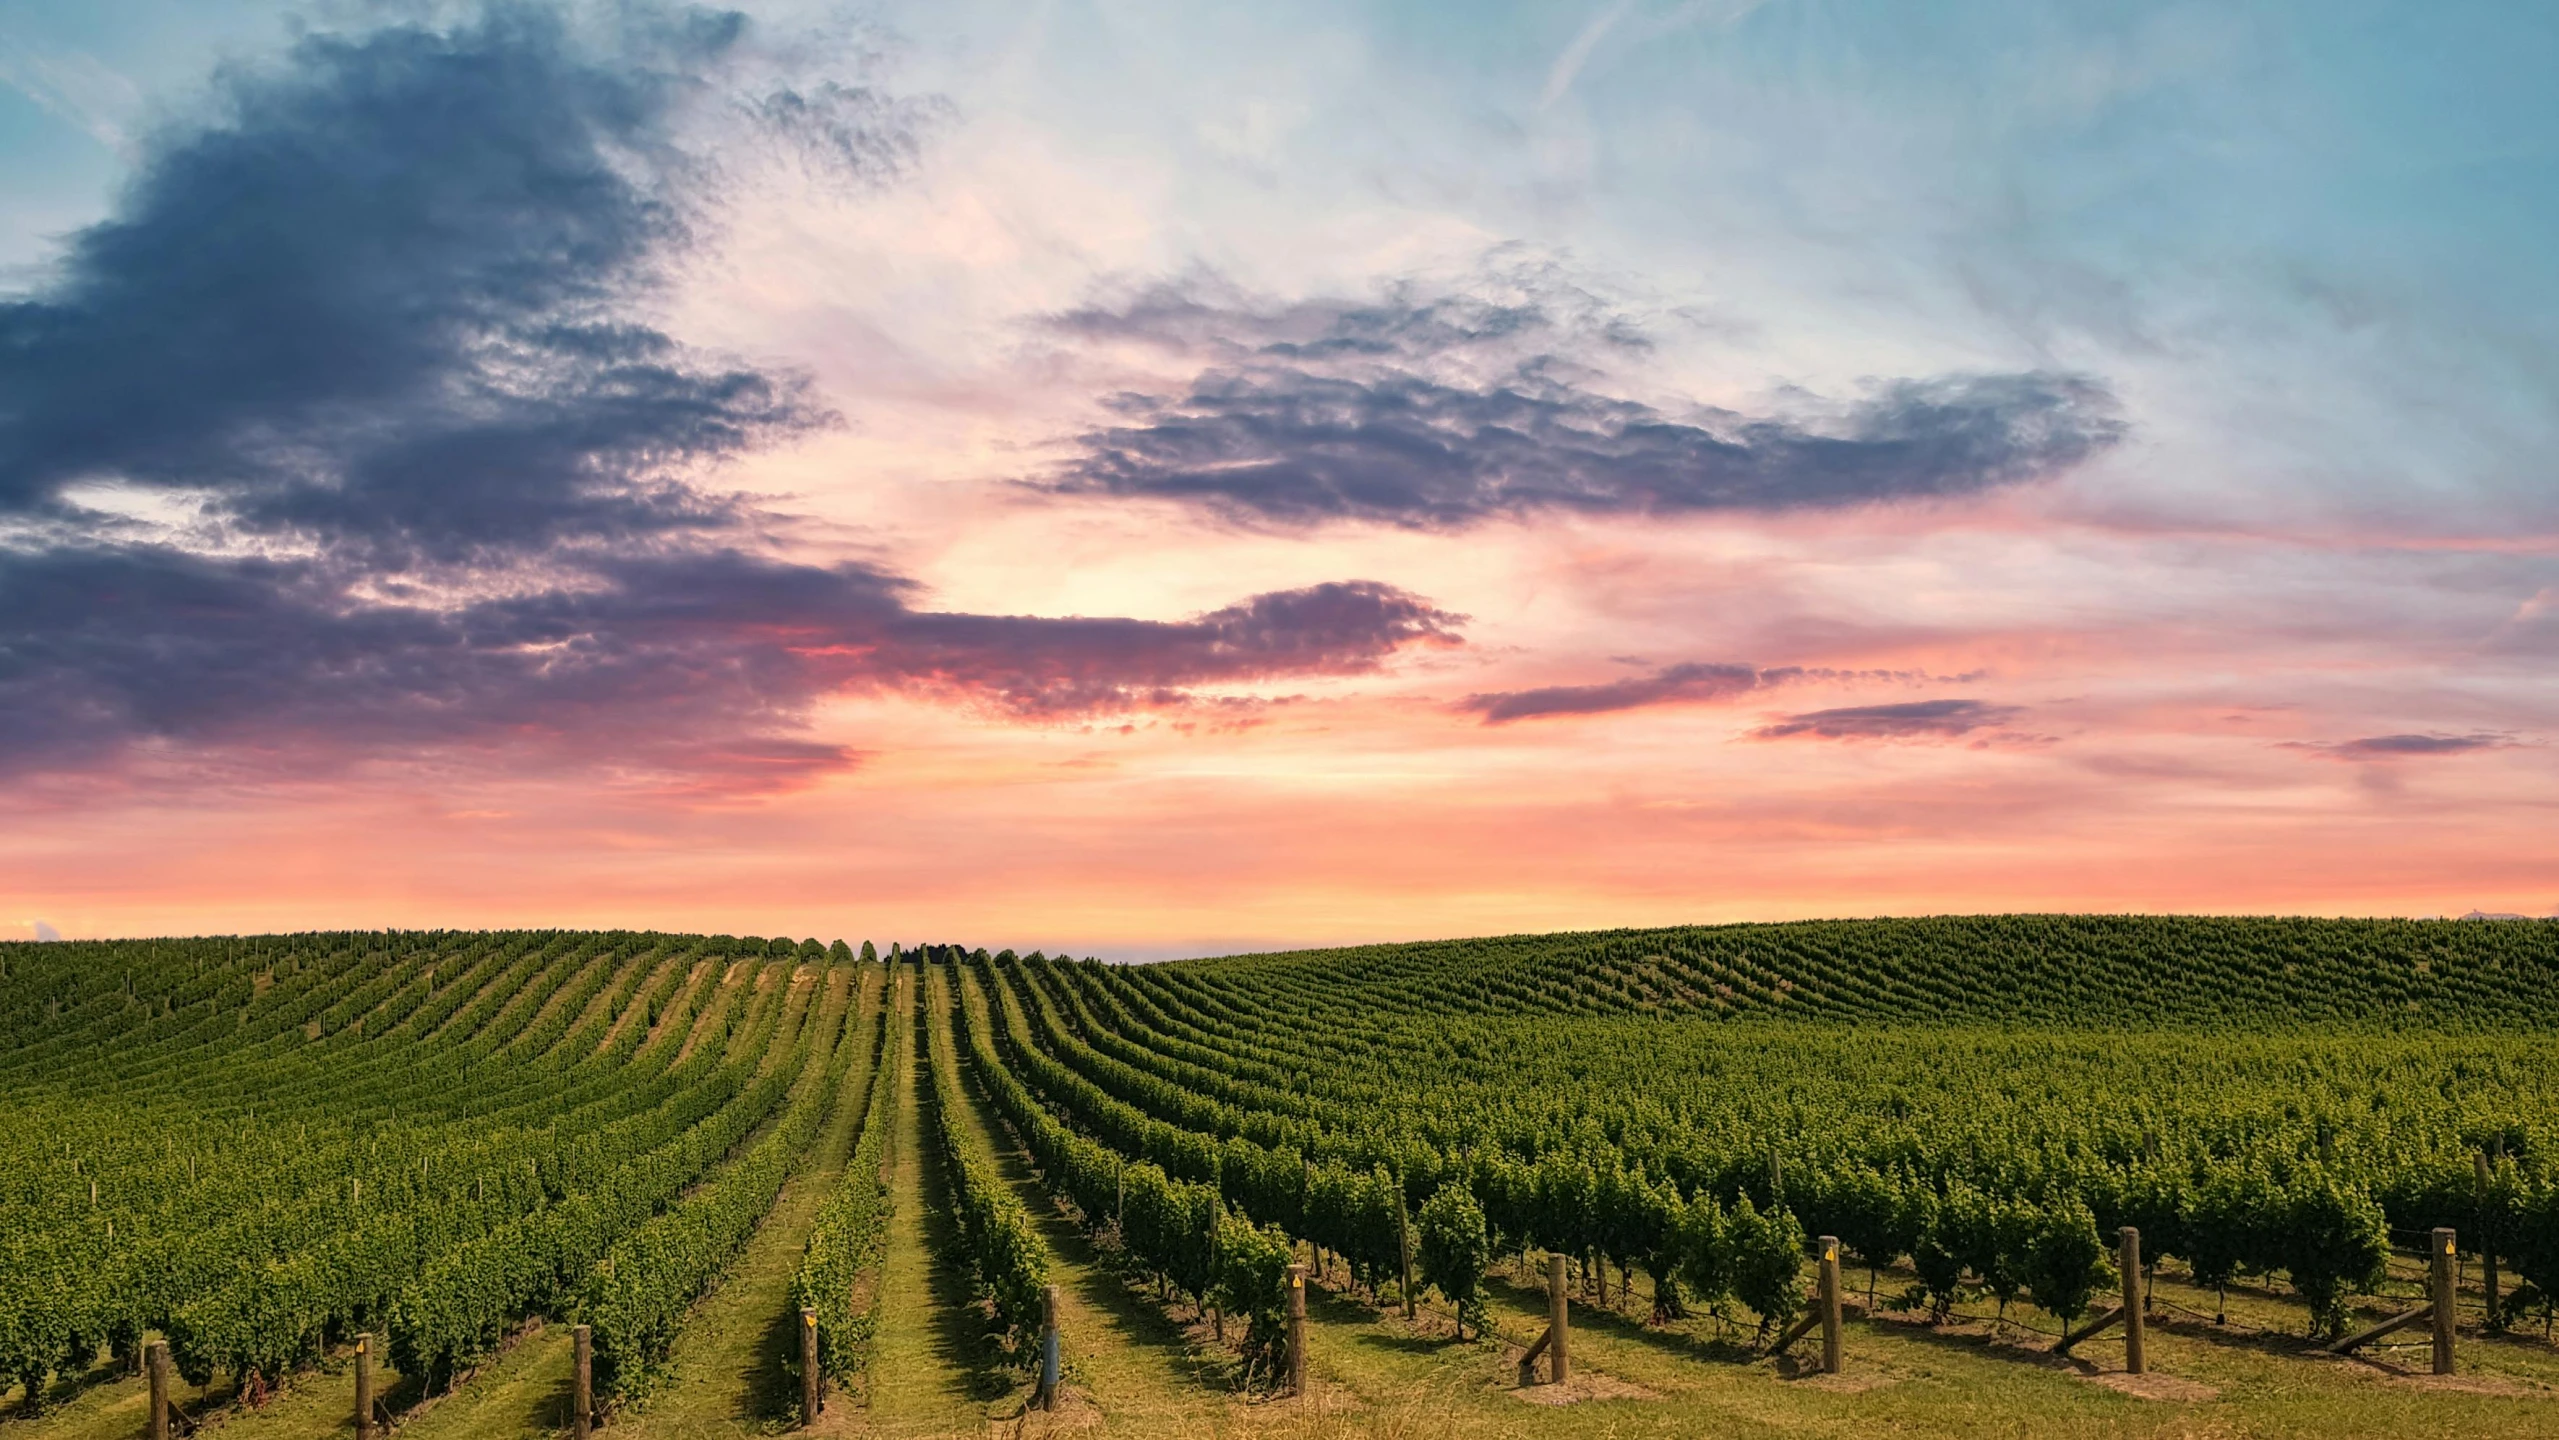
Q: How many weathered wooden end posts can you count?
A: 10